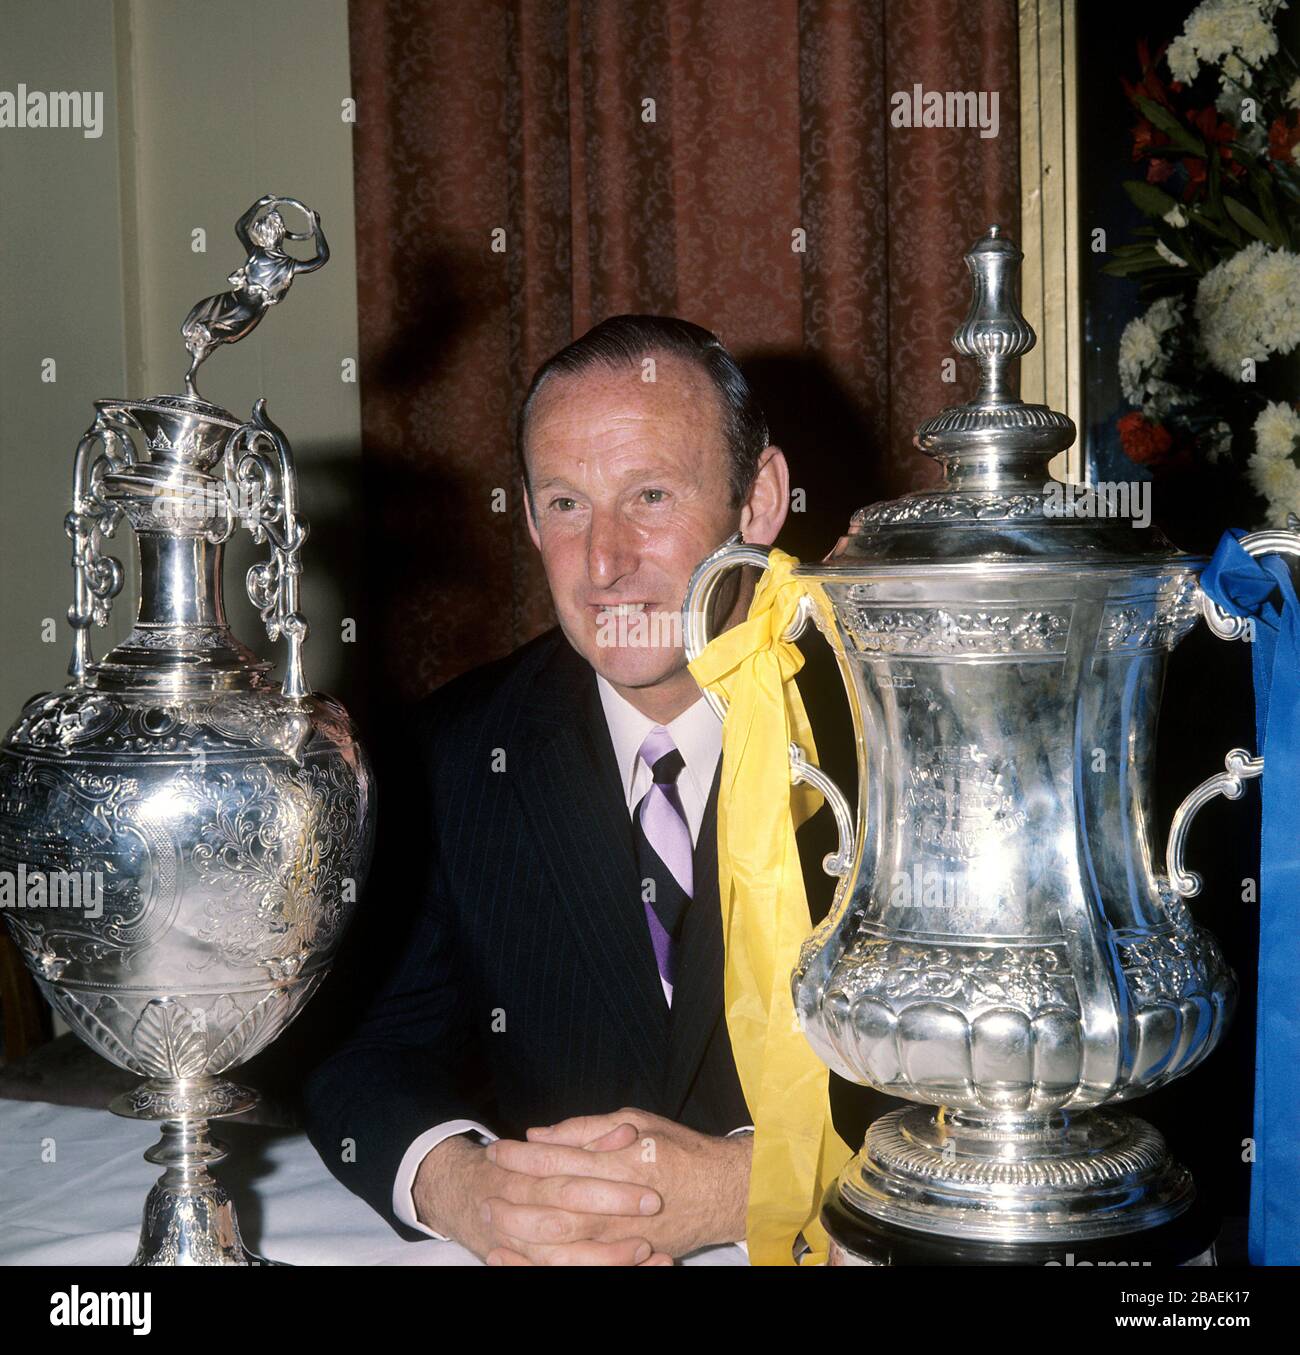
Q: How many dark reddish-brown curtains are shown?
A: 1